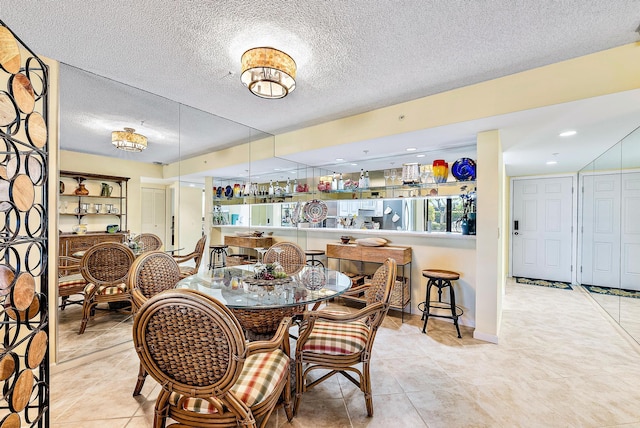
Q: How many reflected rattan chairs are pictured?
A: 4